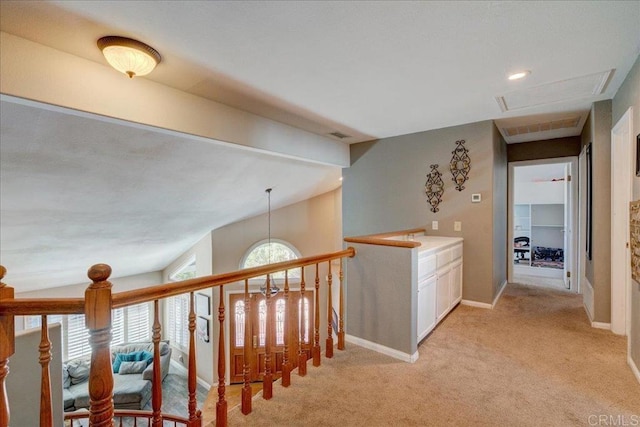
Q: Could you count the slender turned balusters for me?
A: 11